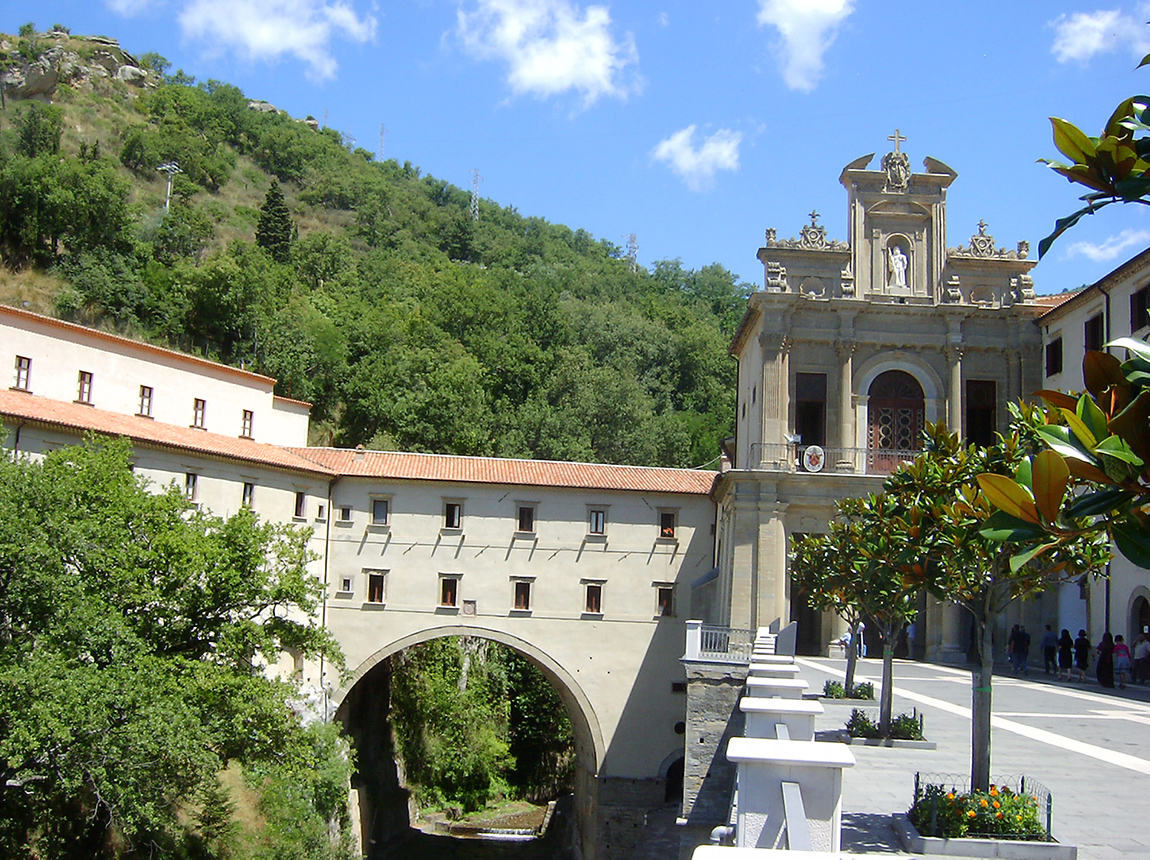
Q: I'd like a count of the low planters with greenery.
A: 3